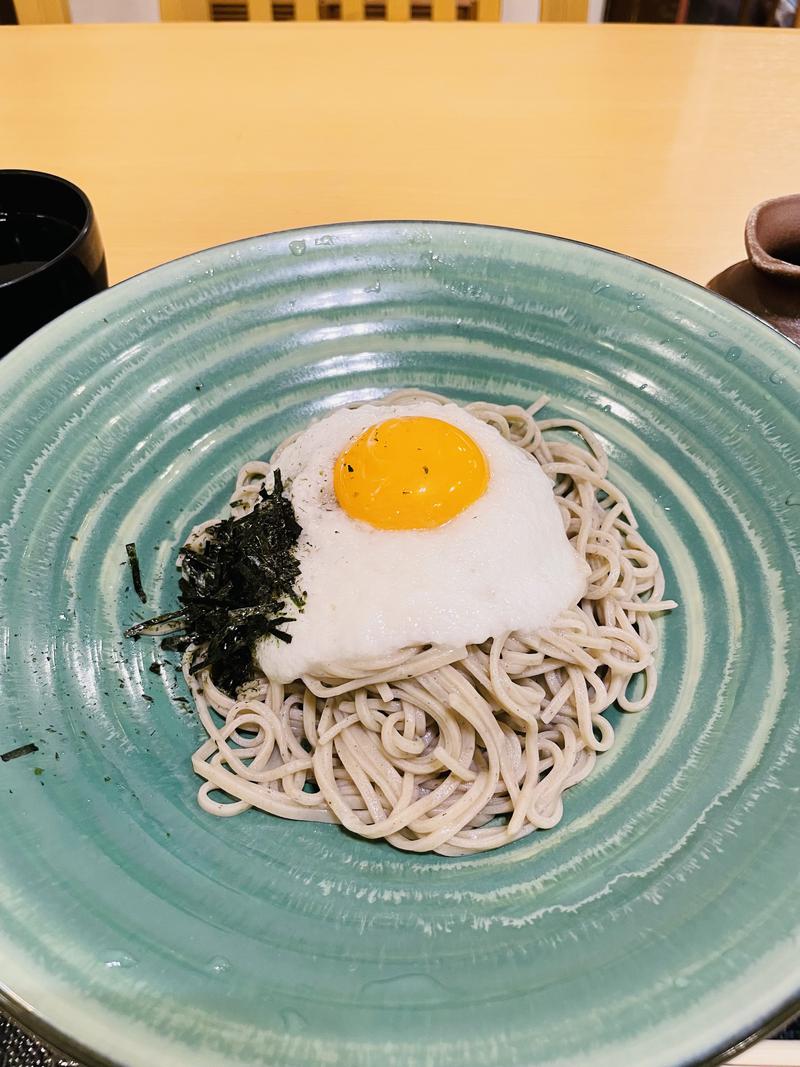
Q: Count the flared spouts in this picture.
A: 1